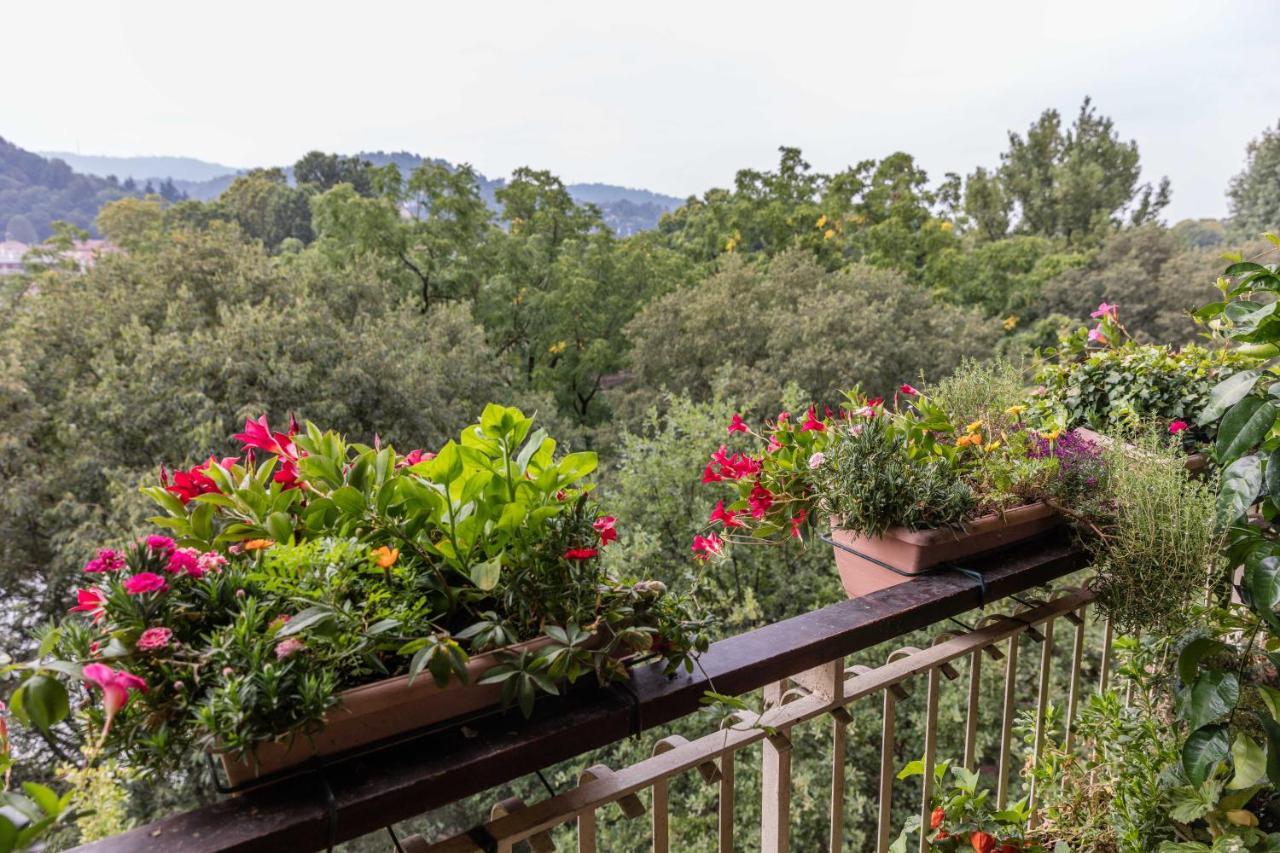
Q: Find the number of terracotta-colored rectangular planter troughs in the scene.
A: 3